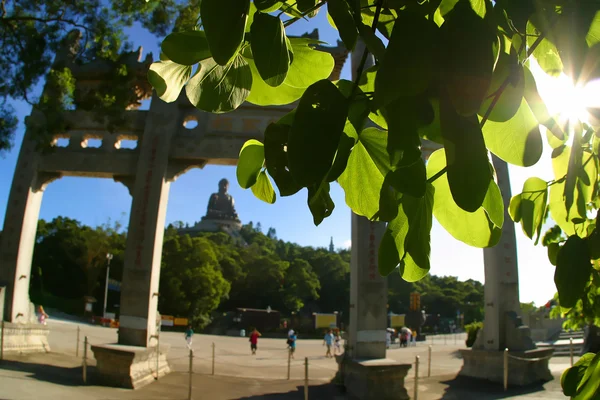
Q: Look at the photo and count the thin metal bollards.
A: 12